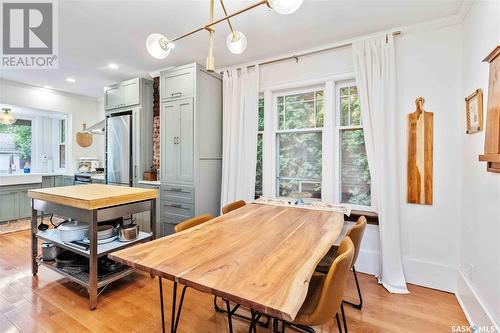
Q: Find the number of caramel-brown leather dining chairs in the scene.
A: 4